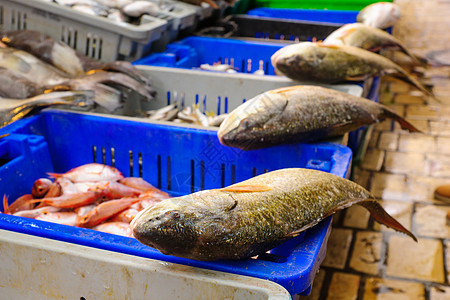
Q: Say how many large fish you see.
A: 5